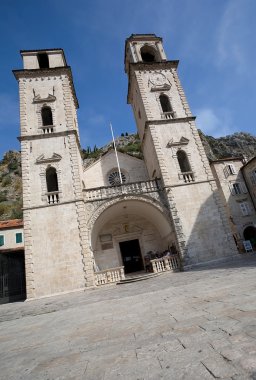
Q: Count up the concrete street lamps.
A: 0